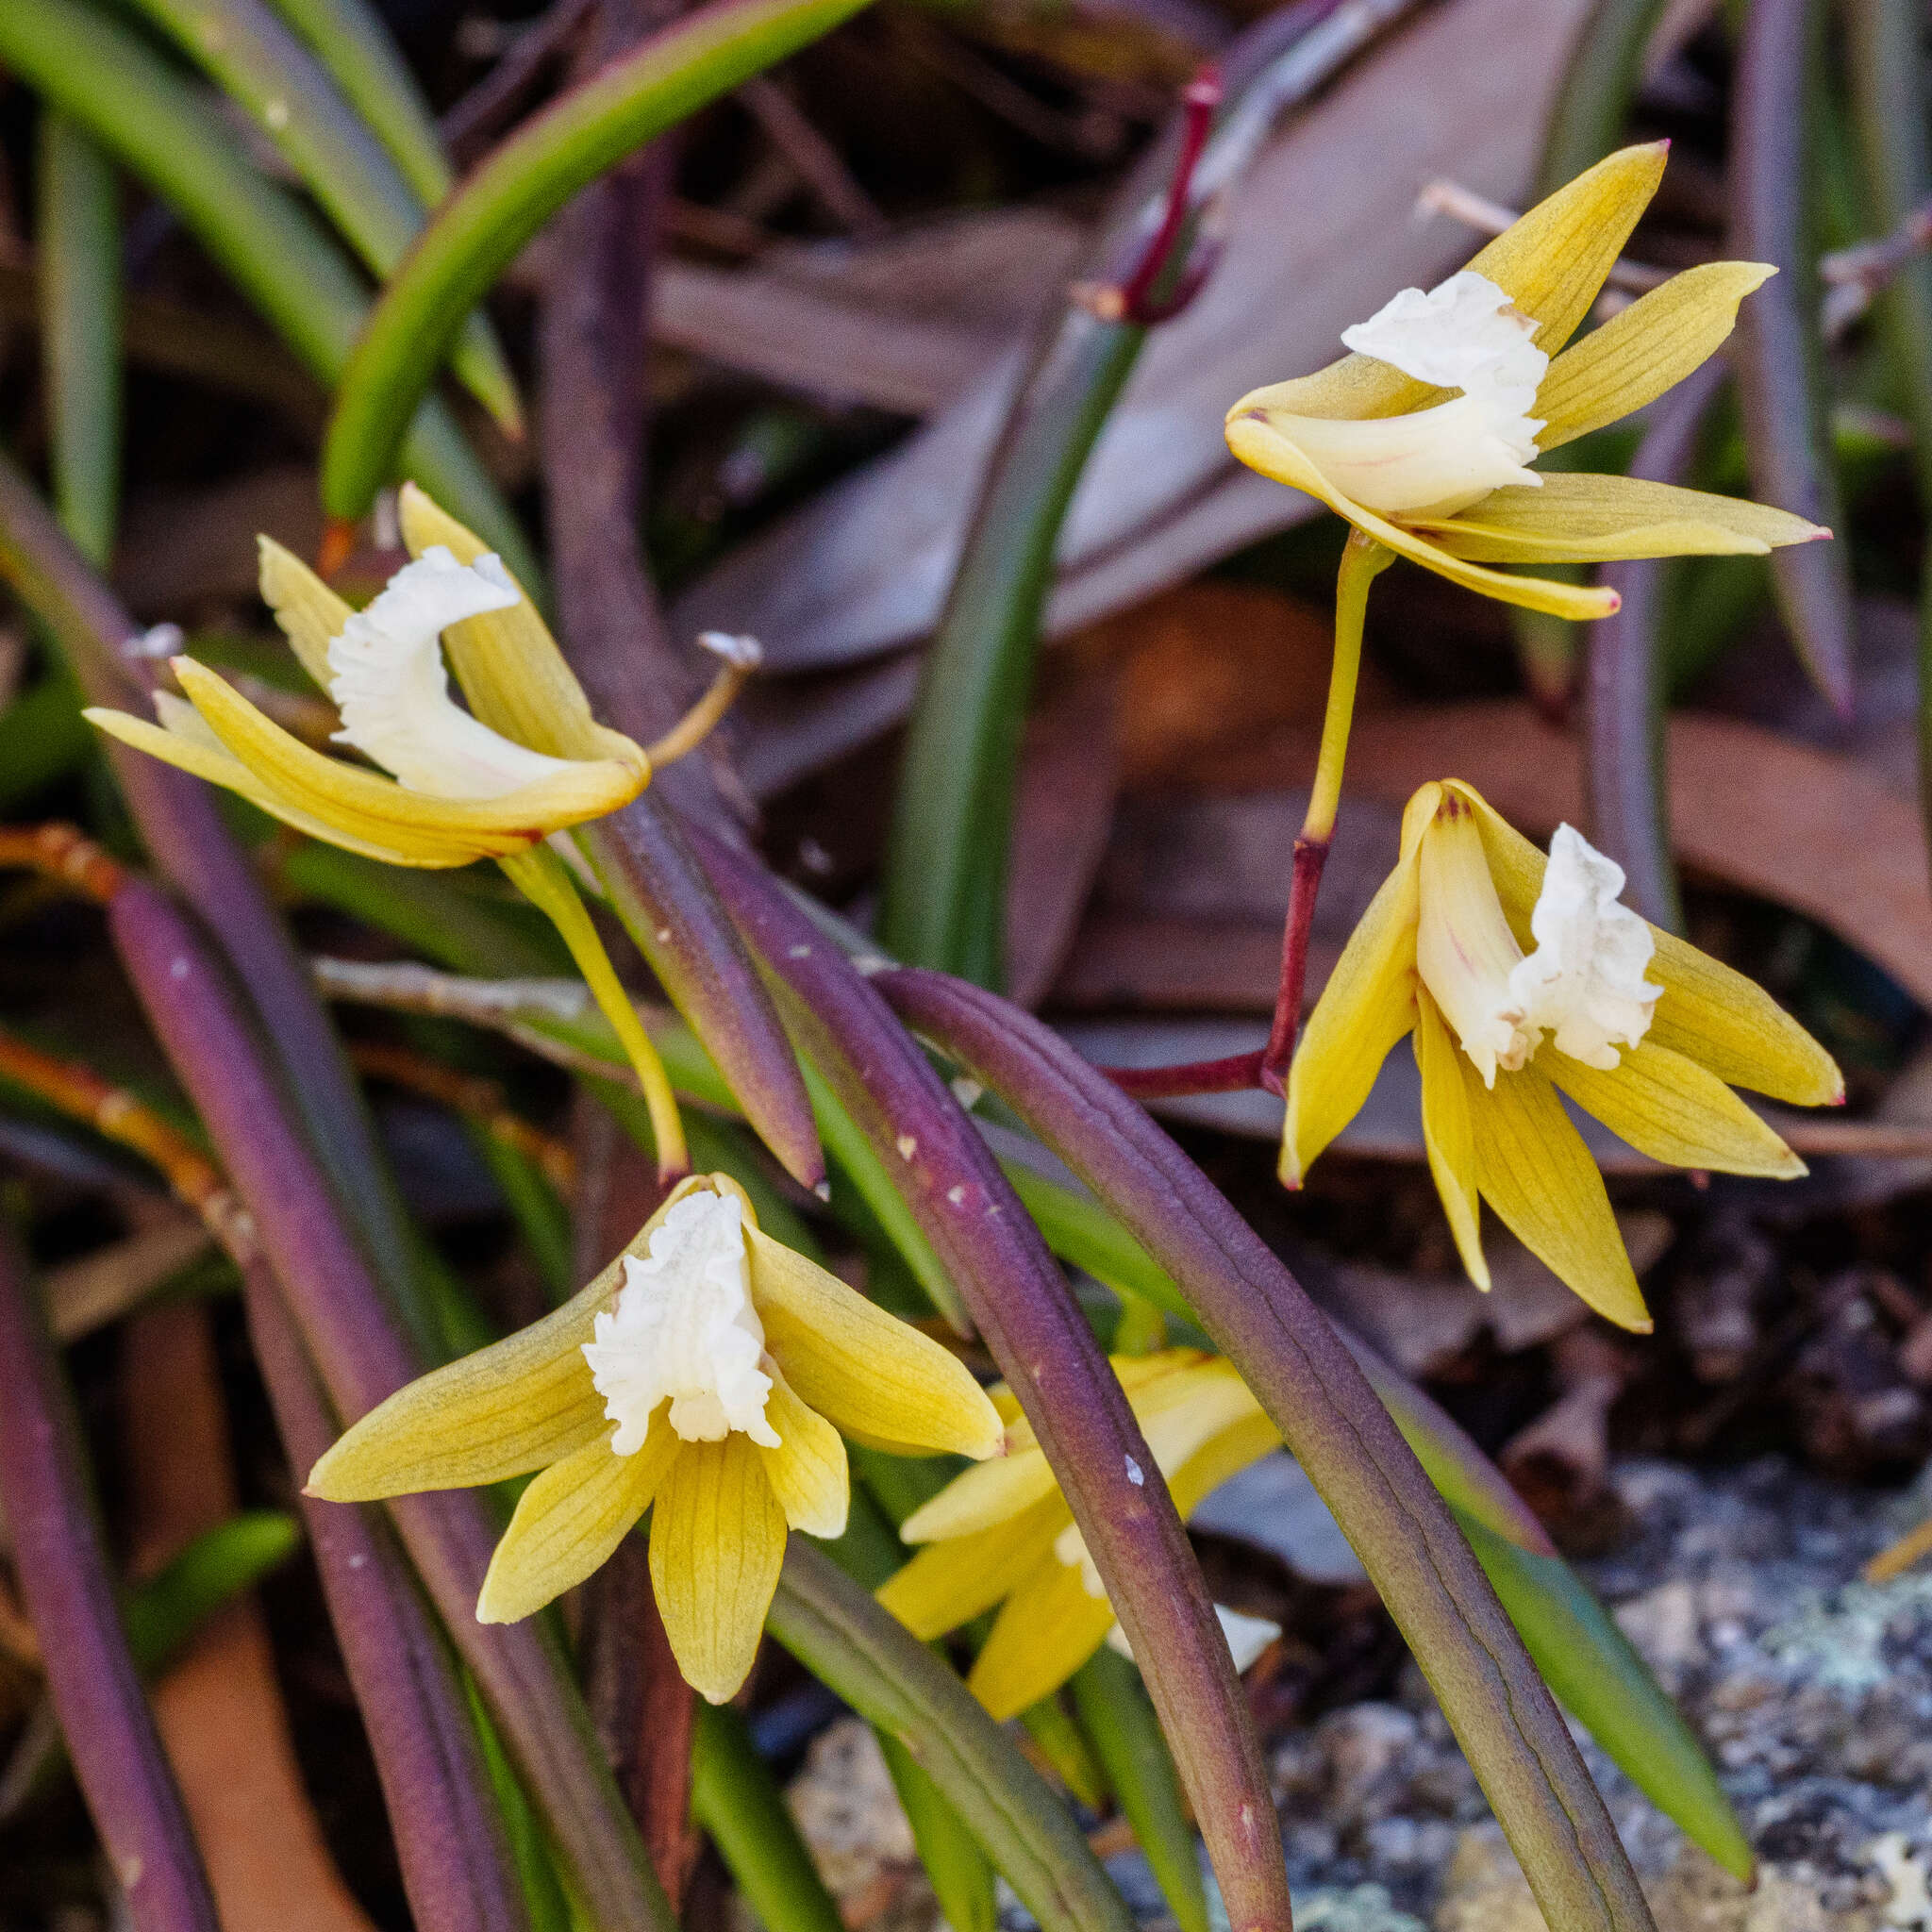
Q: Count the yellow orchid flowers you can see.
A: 5